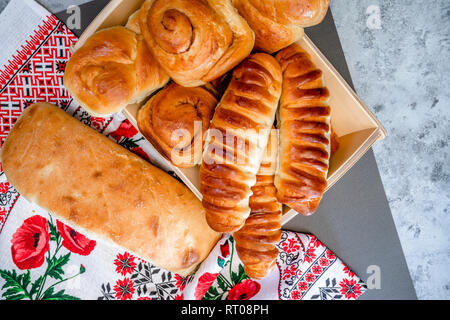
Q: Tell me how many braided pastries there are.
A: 3